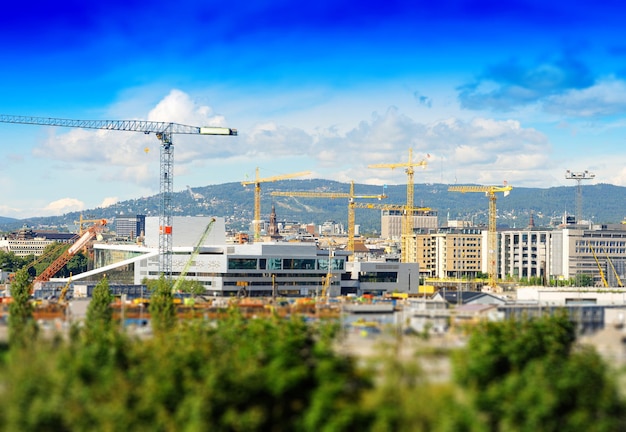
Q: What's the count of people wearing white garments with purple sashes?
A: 0